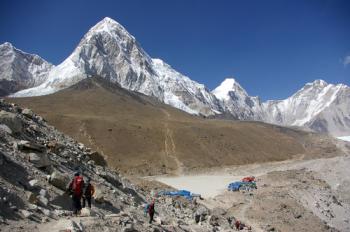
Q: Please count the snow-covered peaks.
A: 4